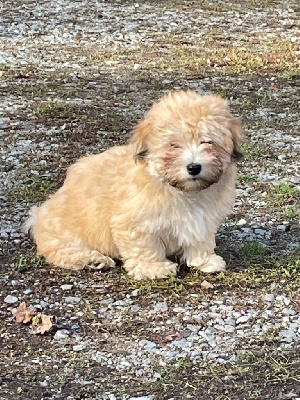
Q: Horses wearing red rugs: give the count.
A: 0